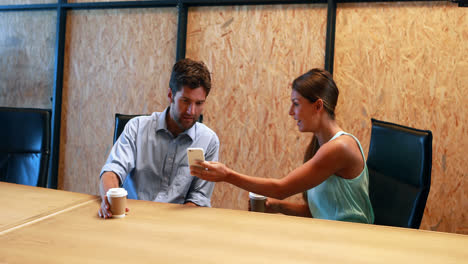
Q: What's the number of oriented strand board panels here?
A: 4